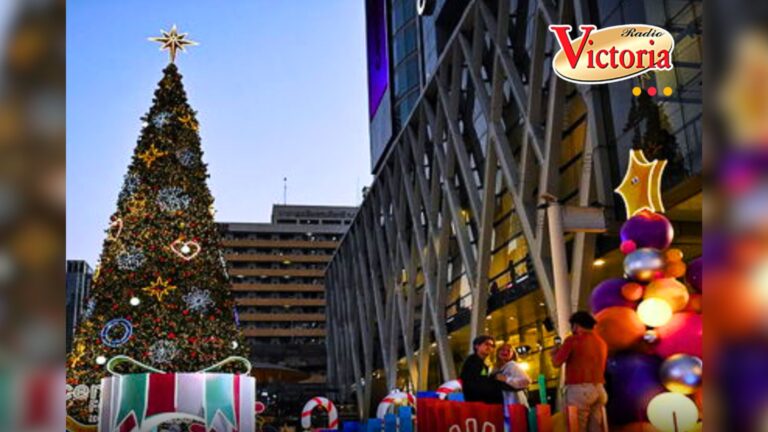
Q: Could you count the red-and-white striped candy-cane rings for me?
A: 3